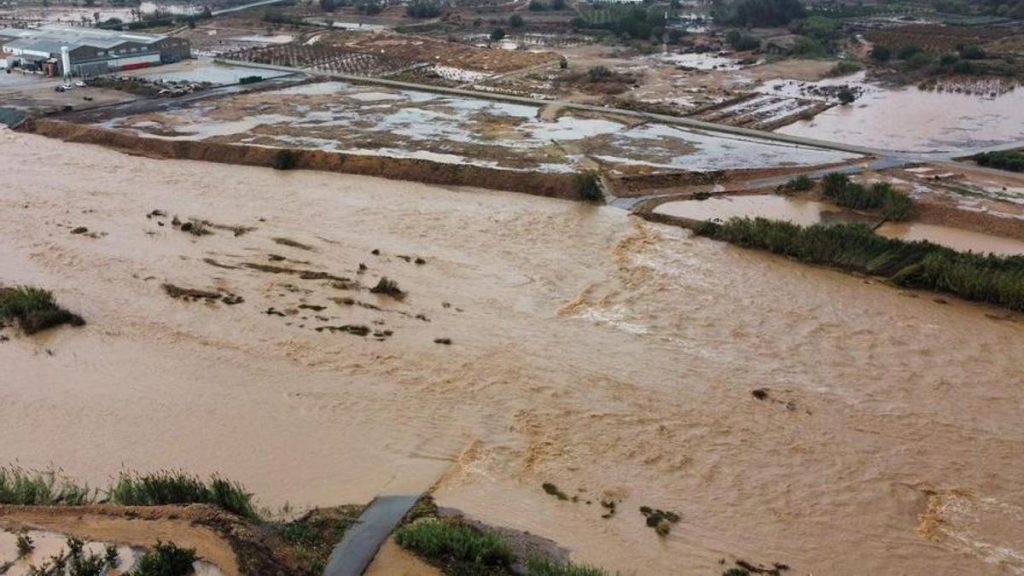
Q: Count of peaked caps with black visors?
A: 0